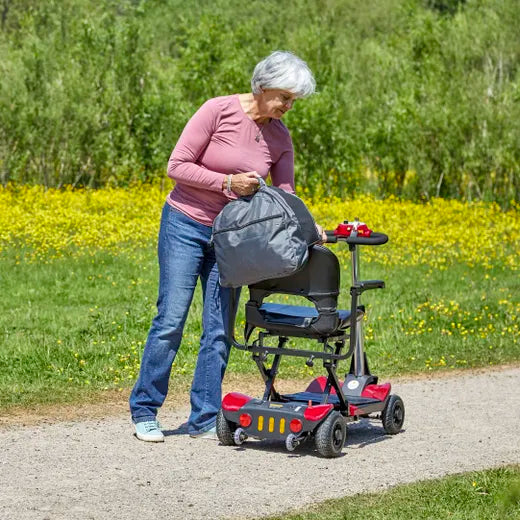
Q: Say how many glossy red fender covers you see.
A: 4